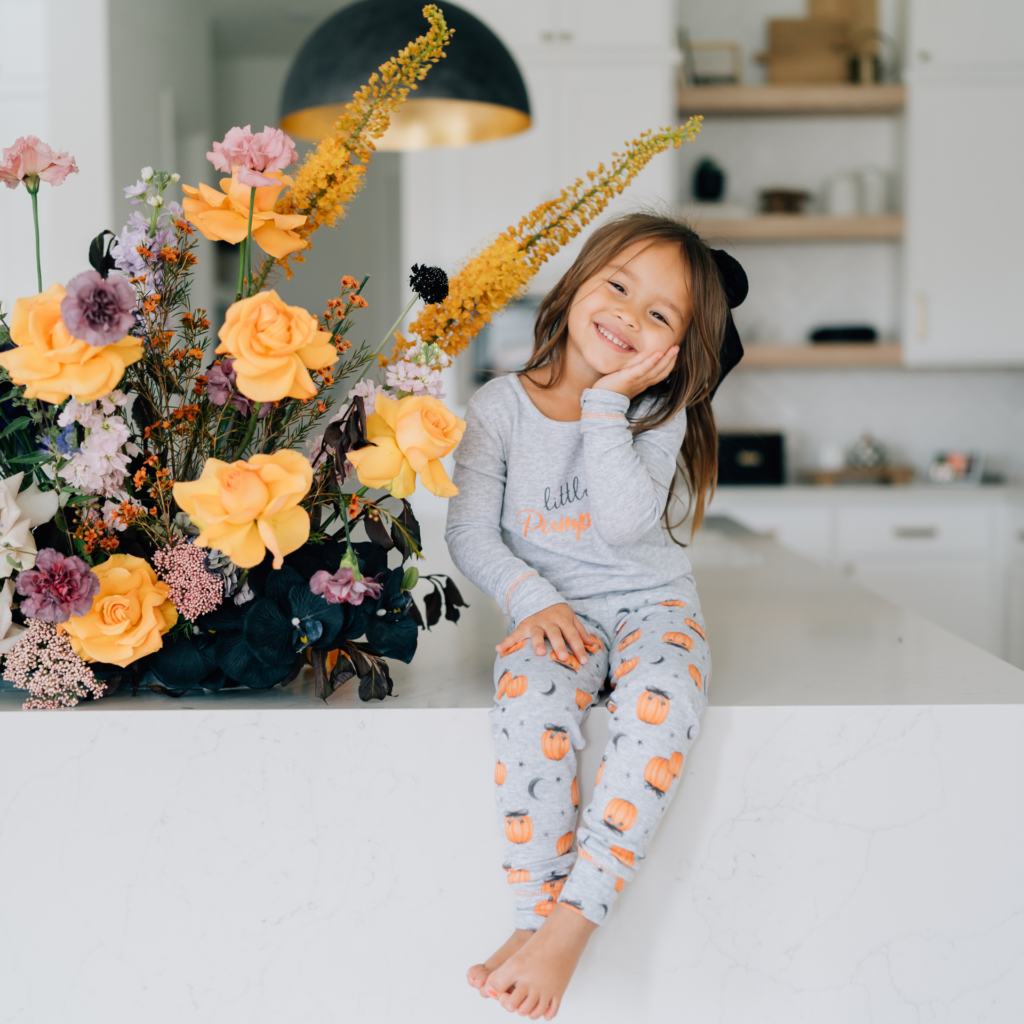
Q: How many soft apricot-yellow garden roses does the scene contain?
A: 6